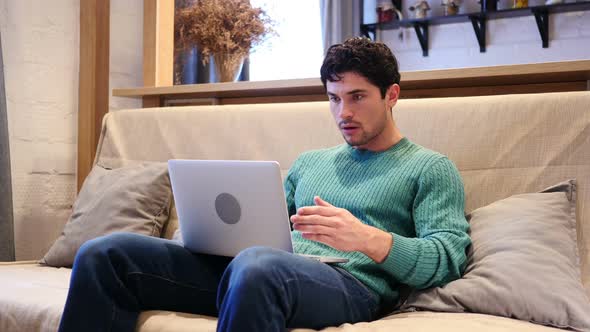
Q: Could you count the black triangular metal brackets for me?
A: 4